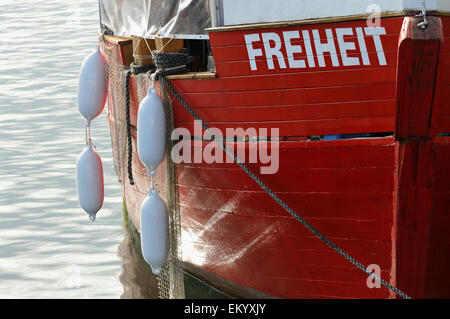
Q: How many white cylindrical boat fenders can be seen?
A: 4